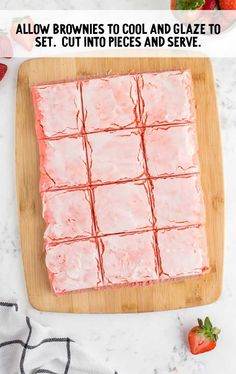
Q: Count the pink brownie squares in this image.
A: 12